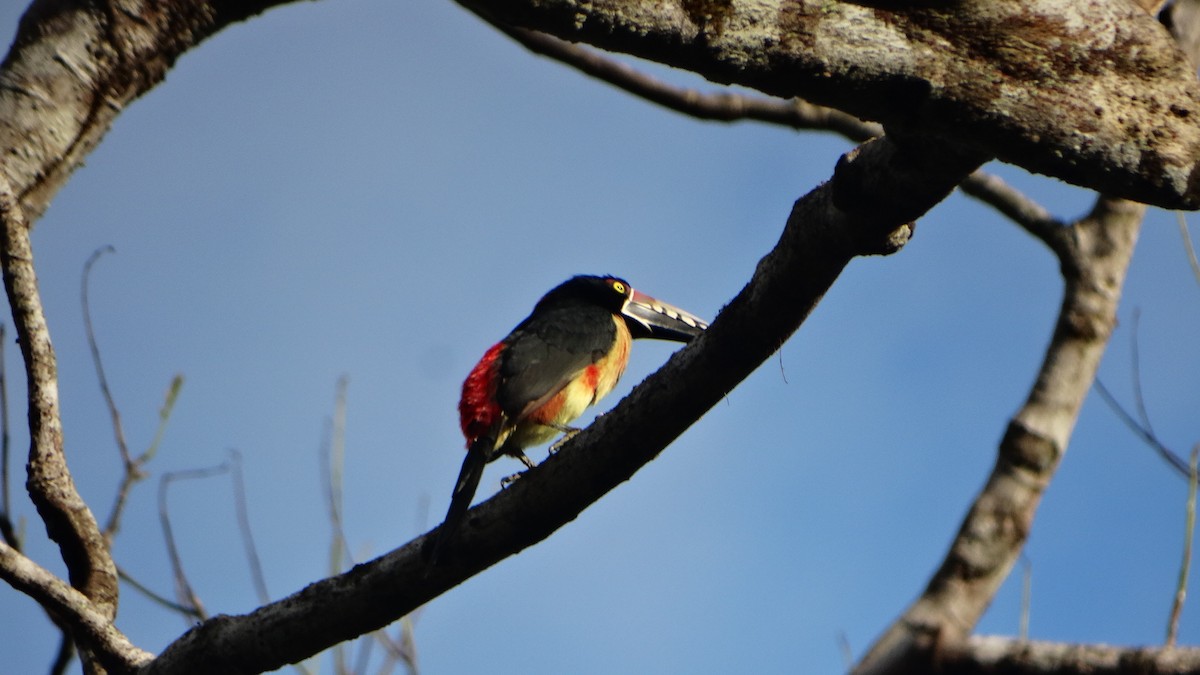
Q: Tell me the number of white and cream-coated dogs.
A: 0